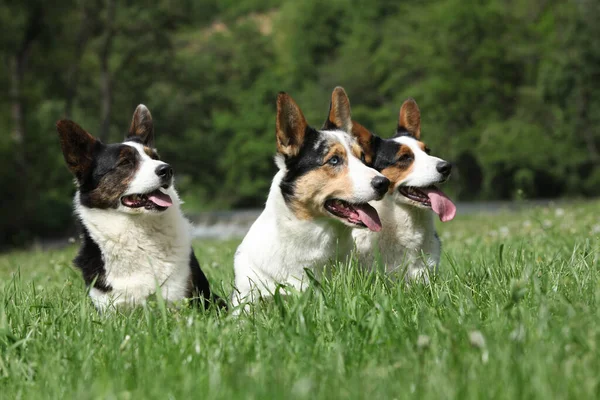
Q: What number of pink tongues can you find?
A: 3